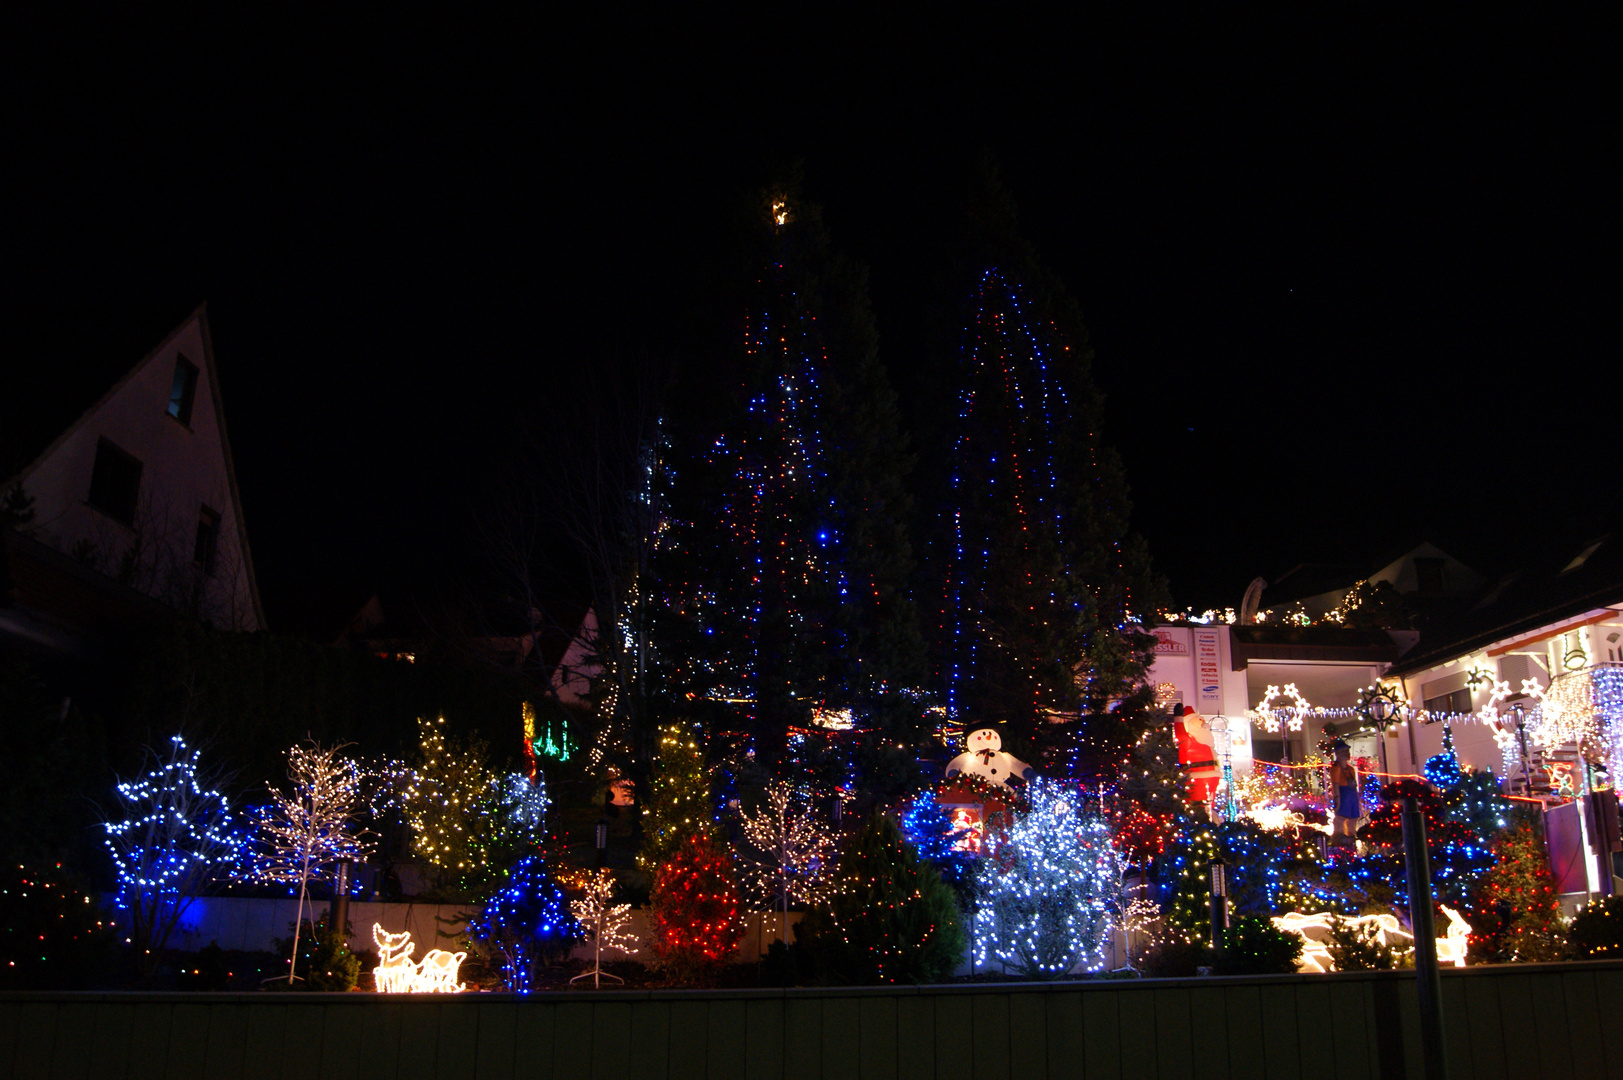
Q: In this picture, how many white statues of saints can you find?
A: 0